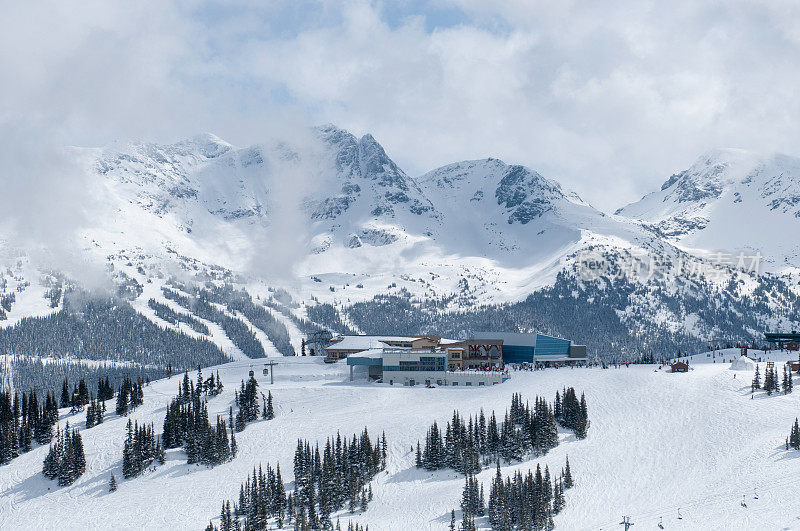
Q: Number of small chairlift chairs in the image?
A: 4